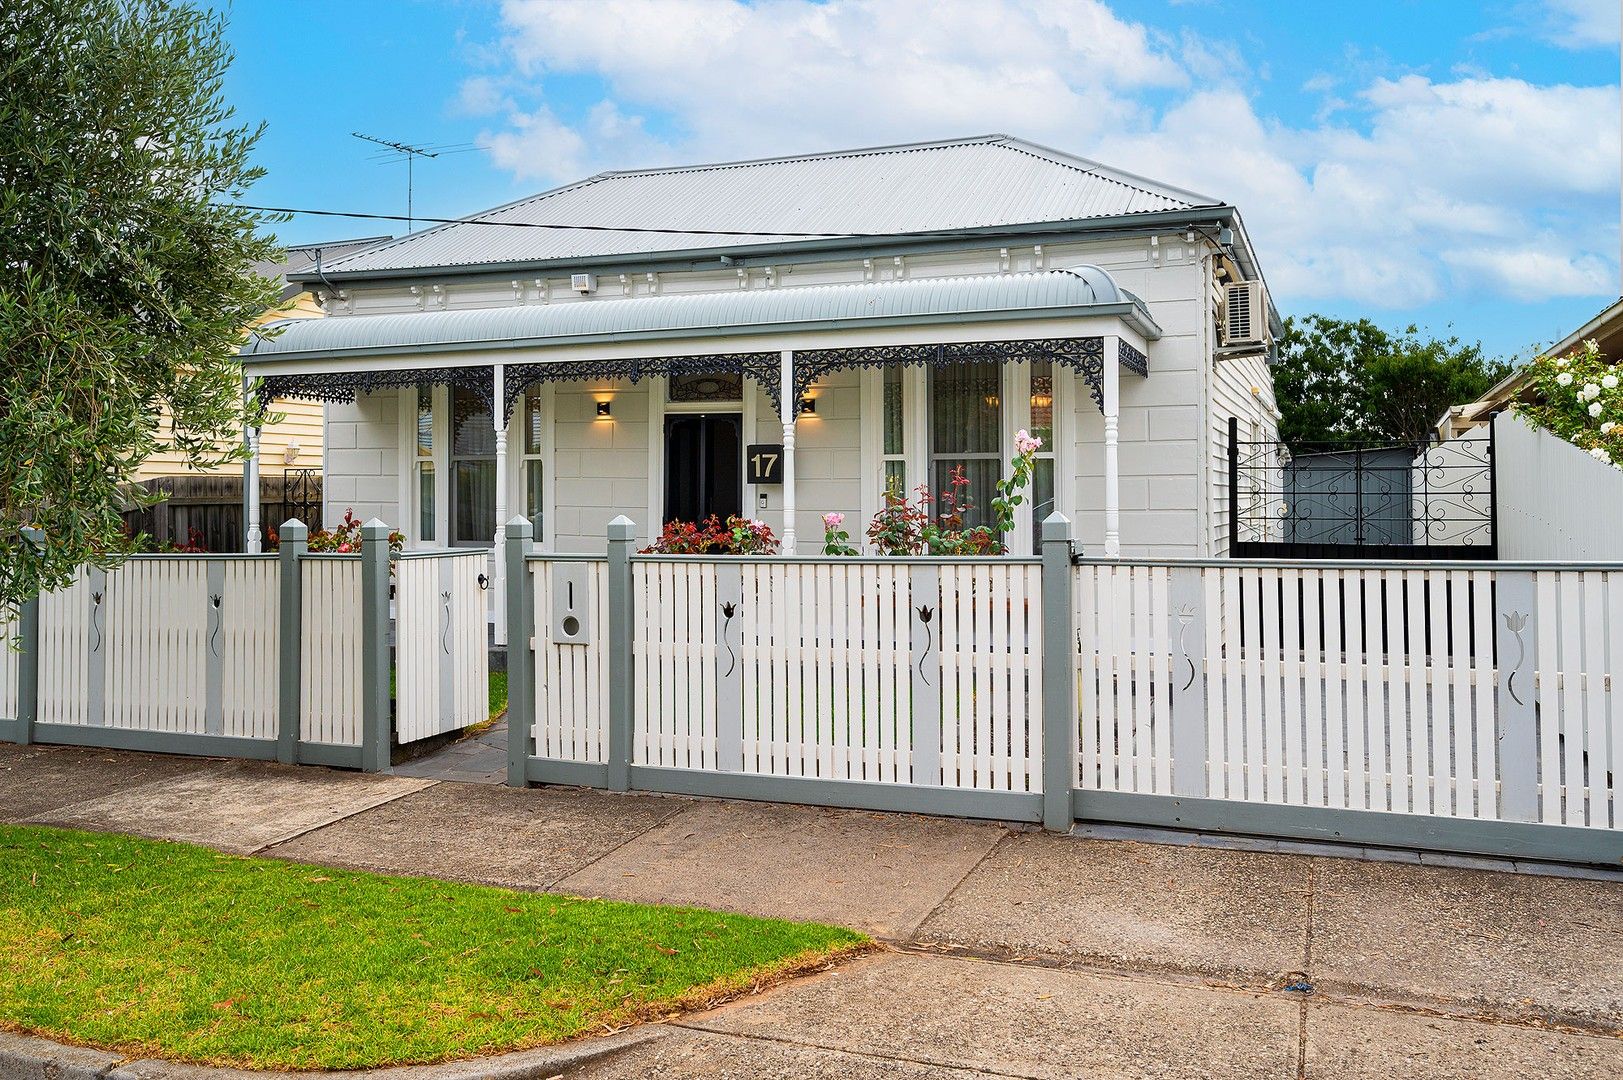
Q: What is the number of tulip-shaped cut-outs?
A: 7